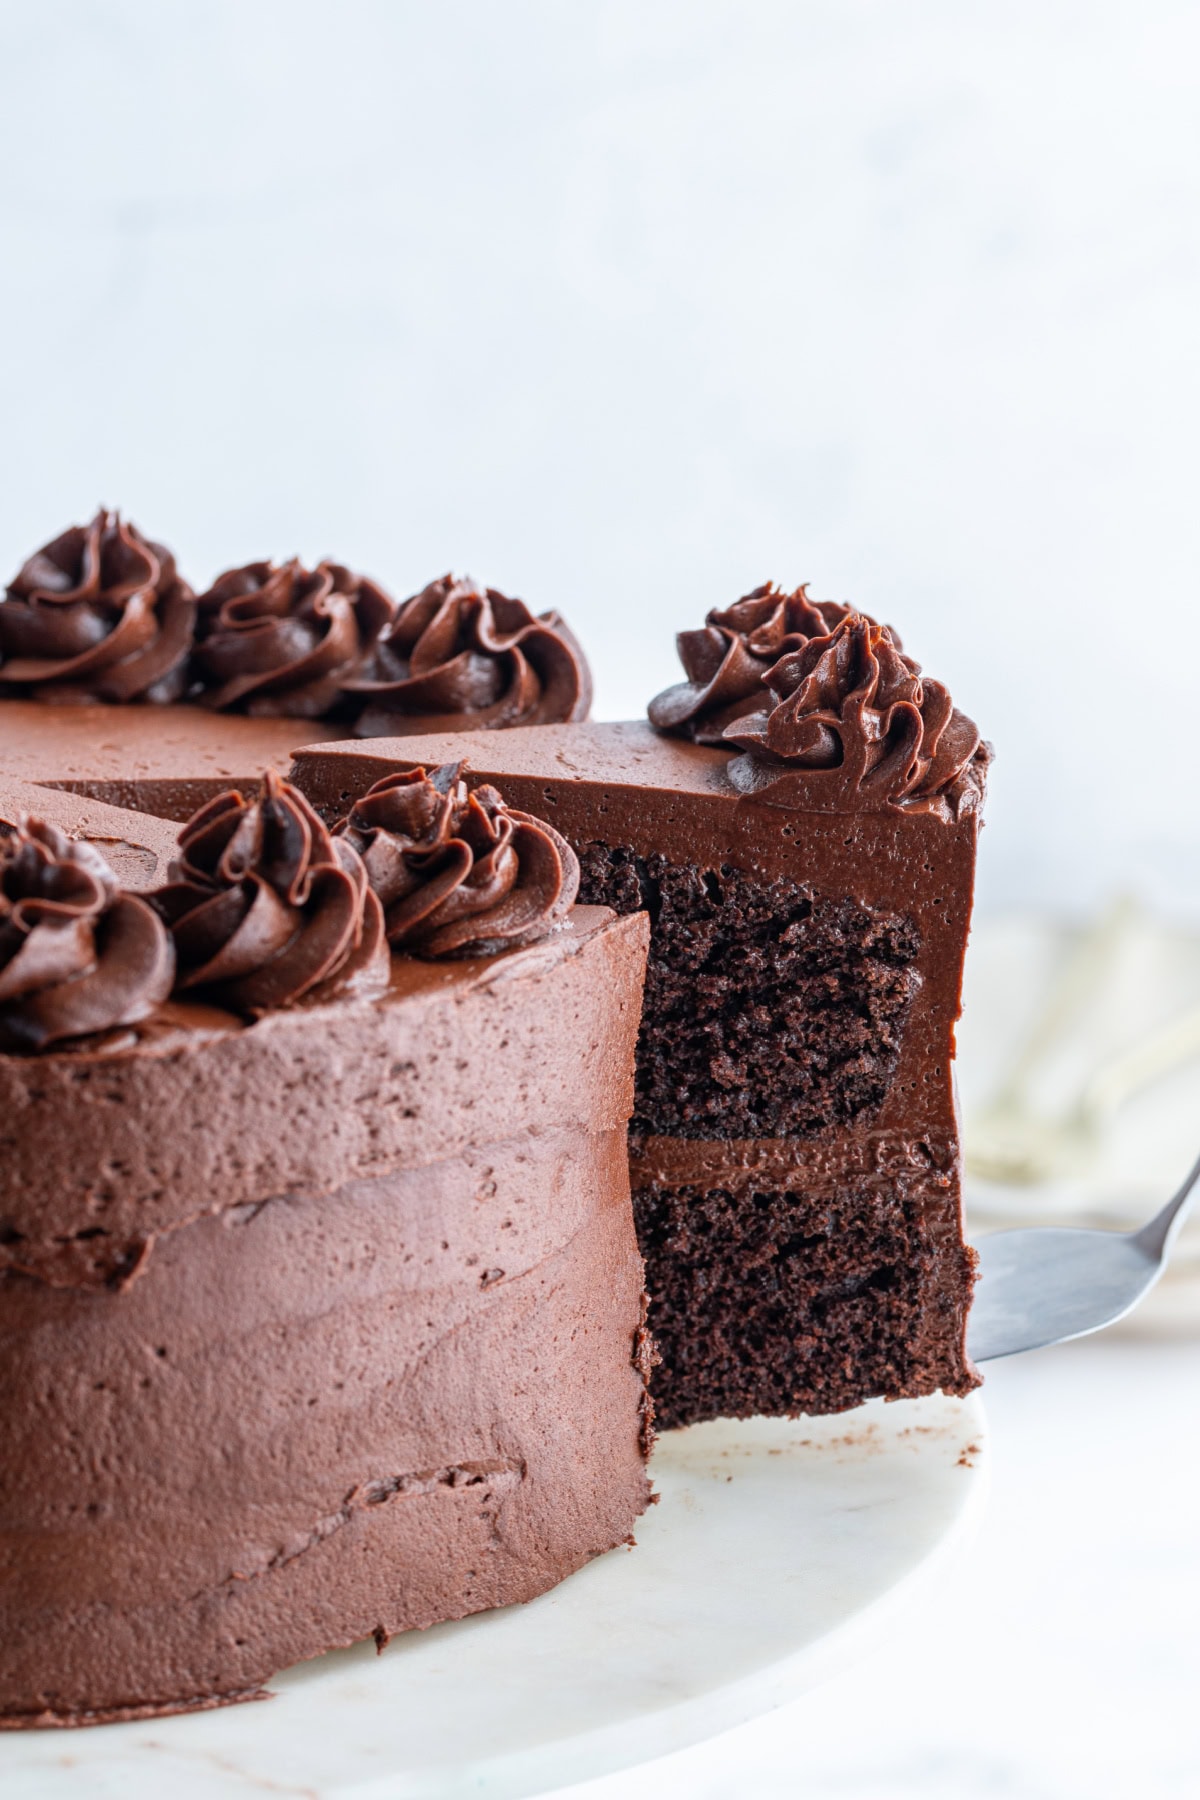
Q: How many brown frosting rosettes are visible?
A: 8